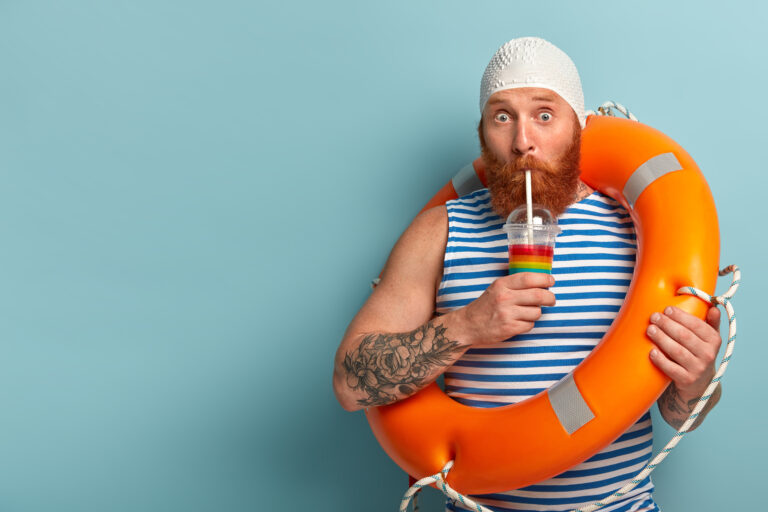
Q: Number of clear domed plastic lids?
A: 1